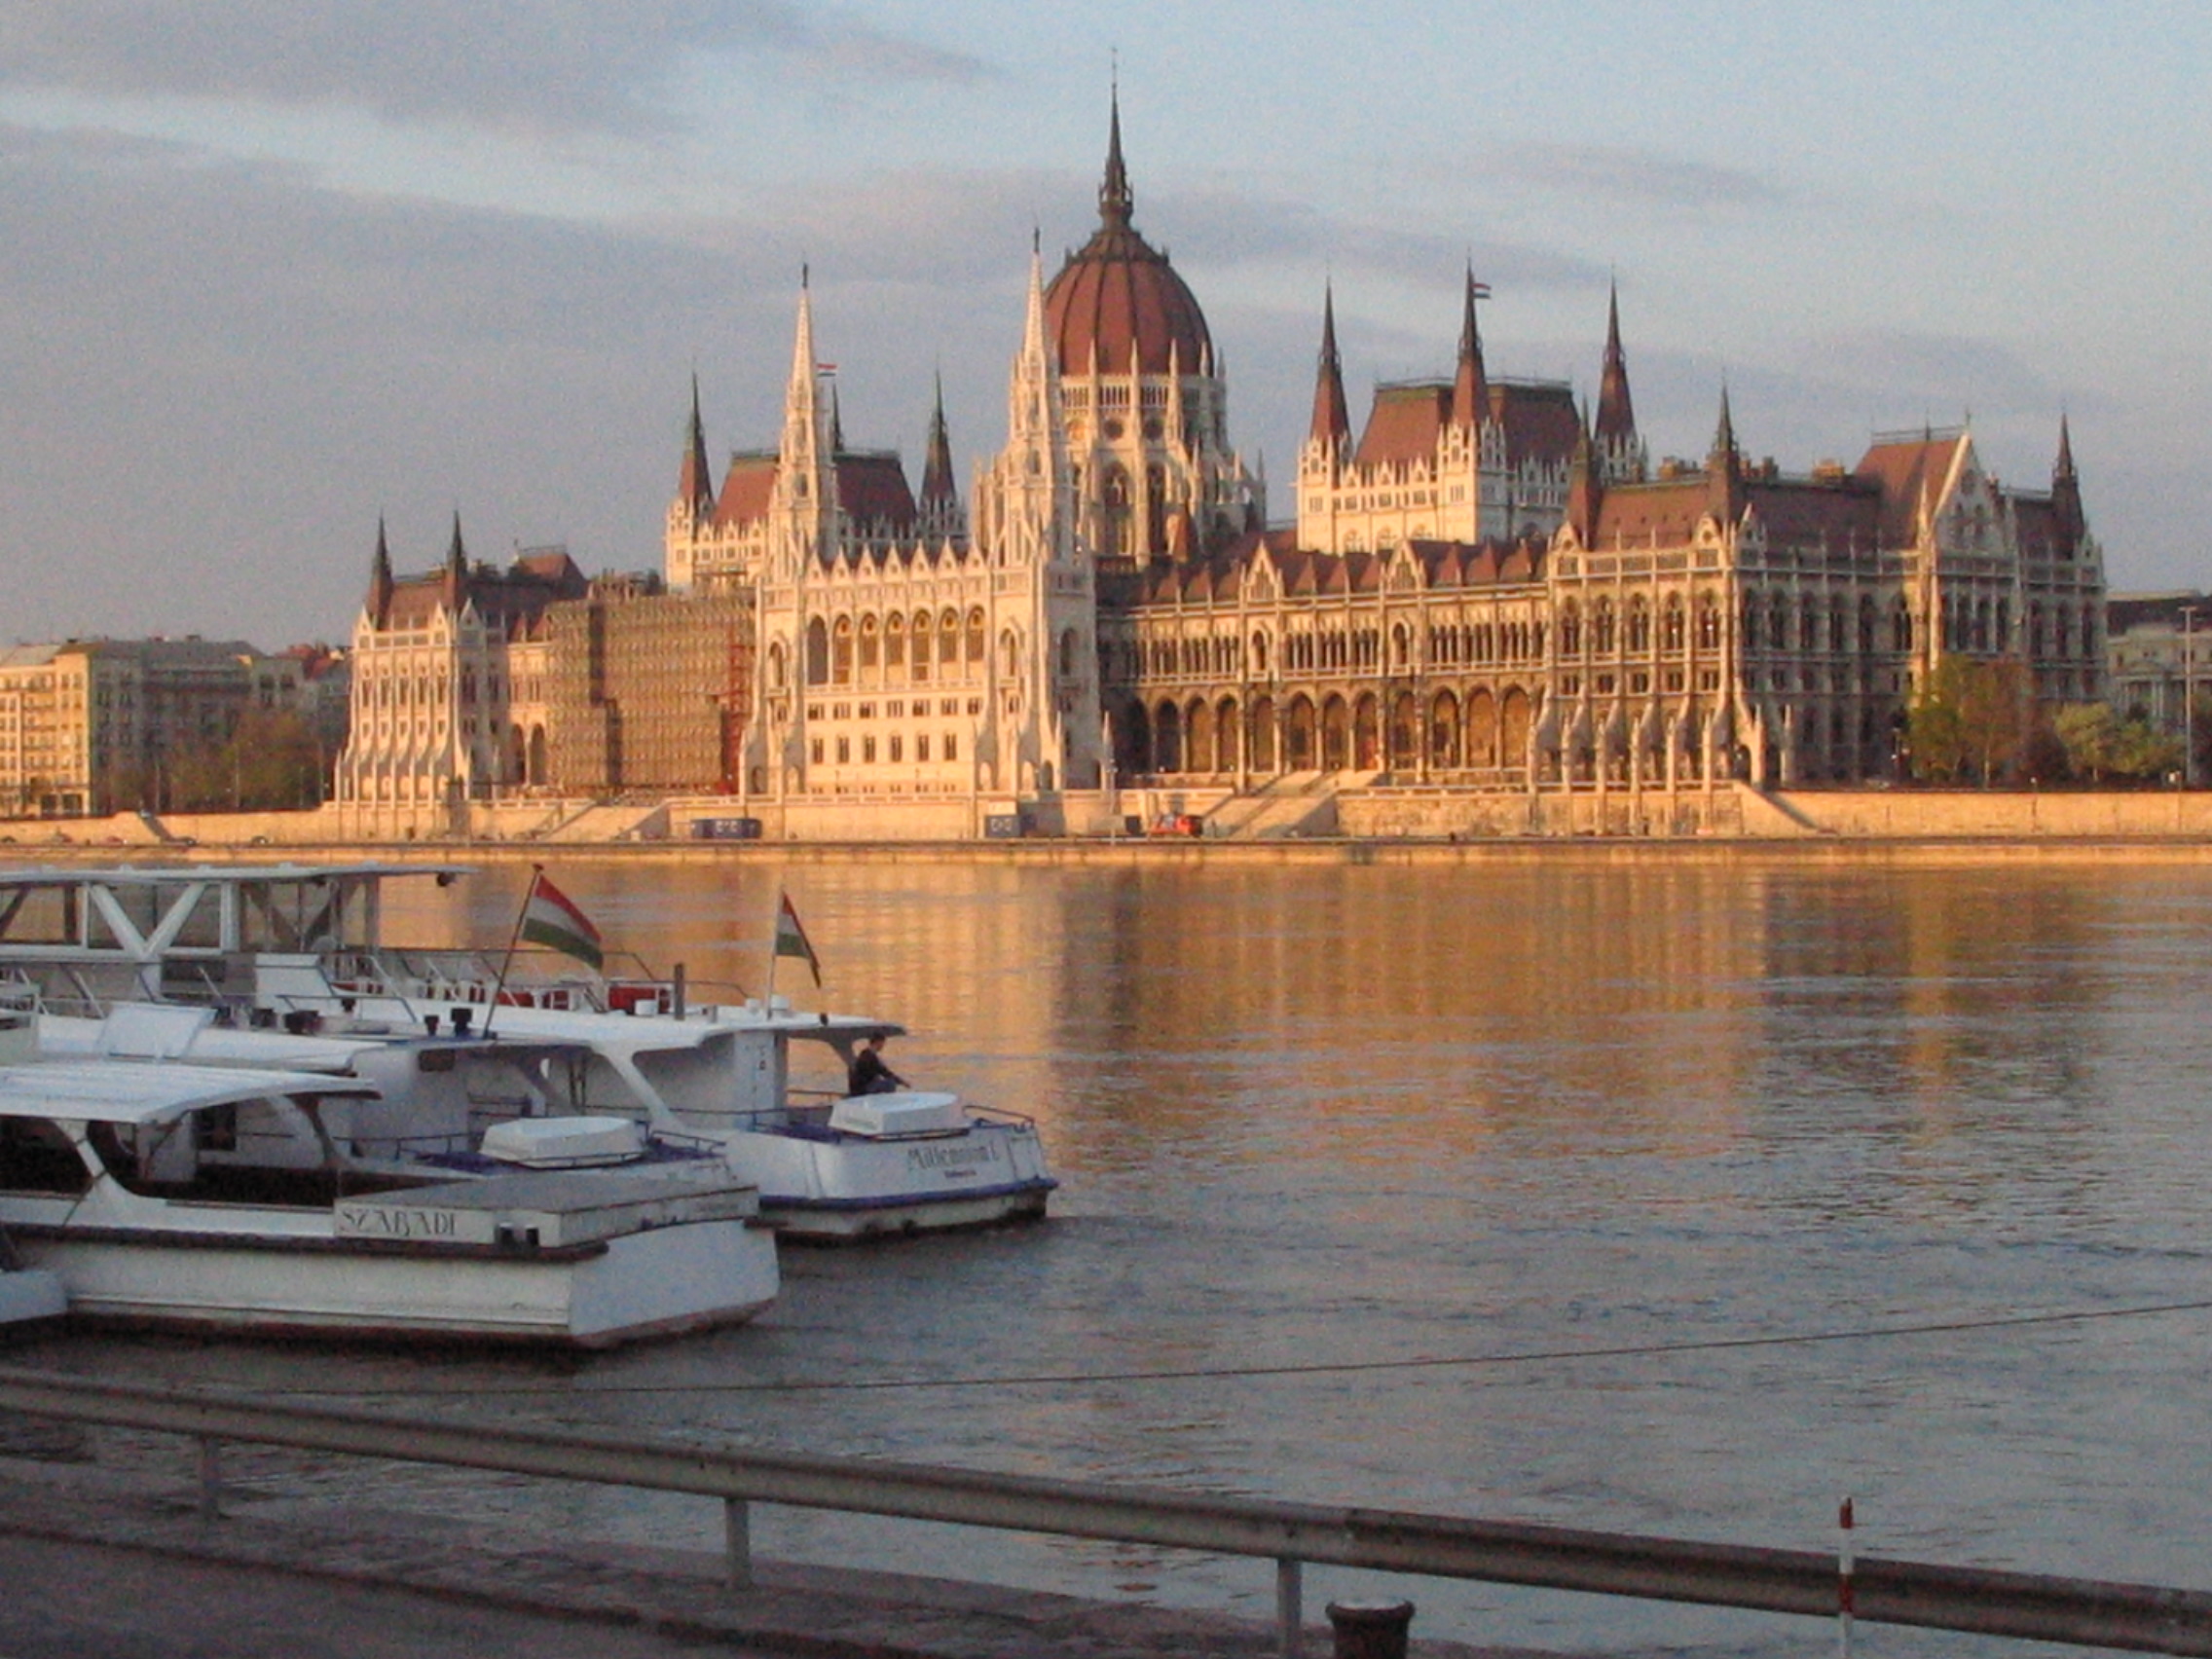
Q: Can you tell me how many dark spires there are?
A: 12